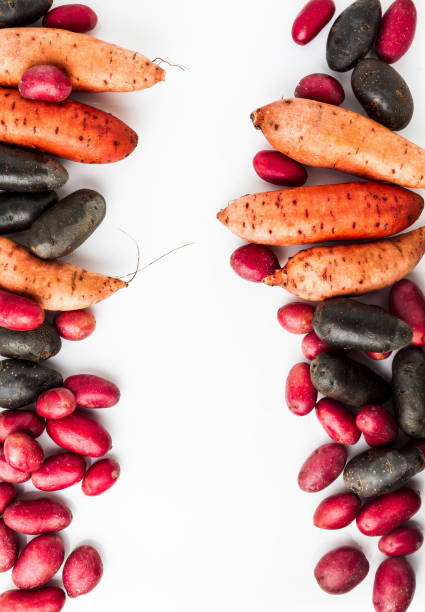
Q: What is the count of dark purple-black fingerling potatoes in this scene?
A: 12